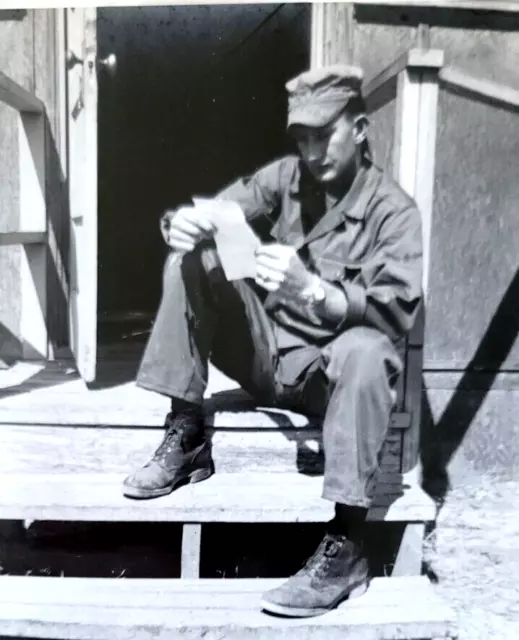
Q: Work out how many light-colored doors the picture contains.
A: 1